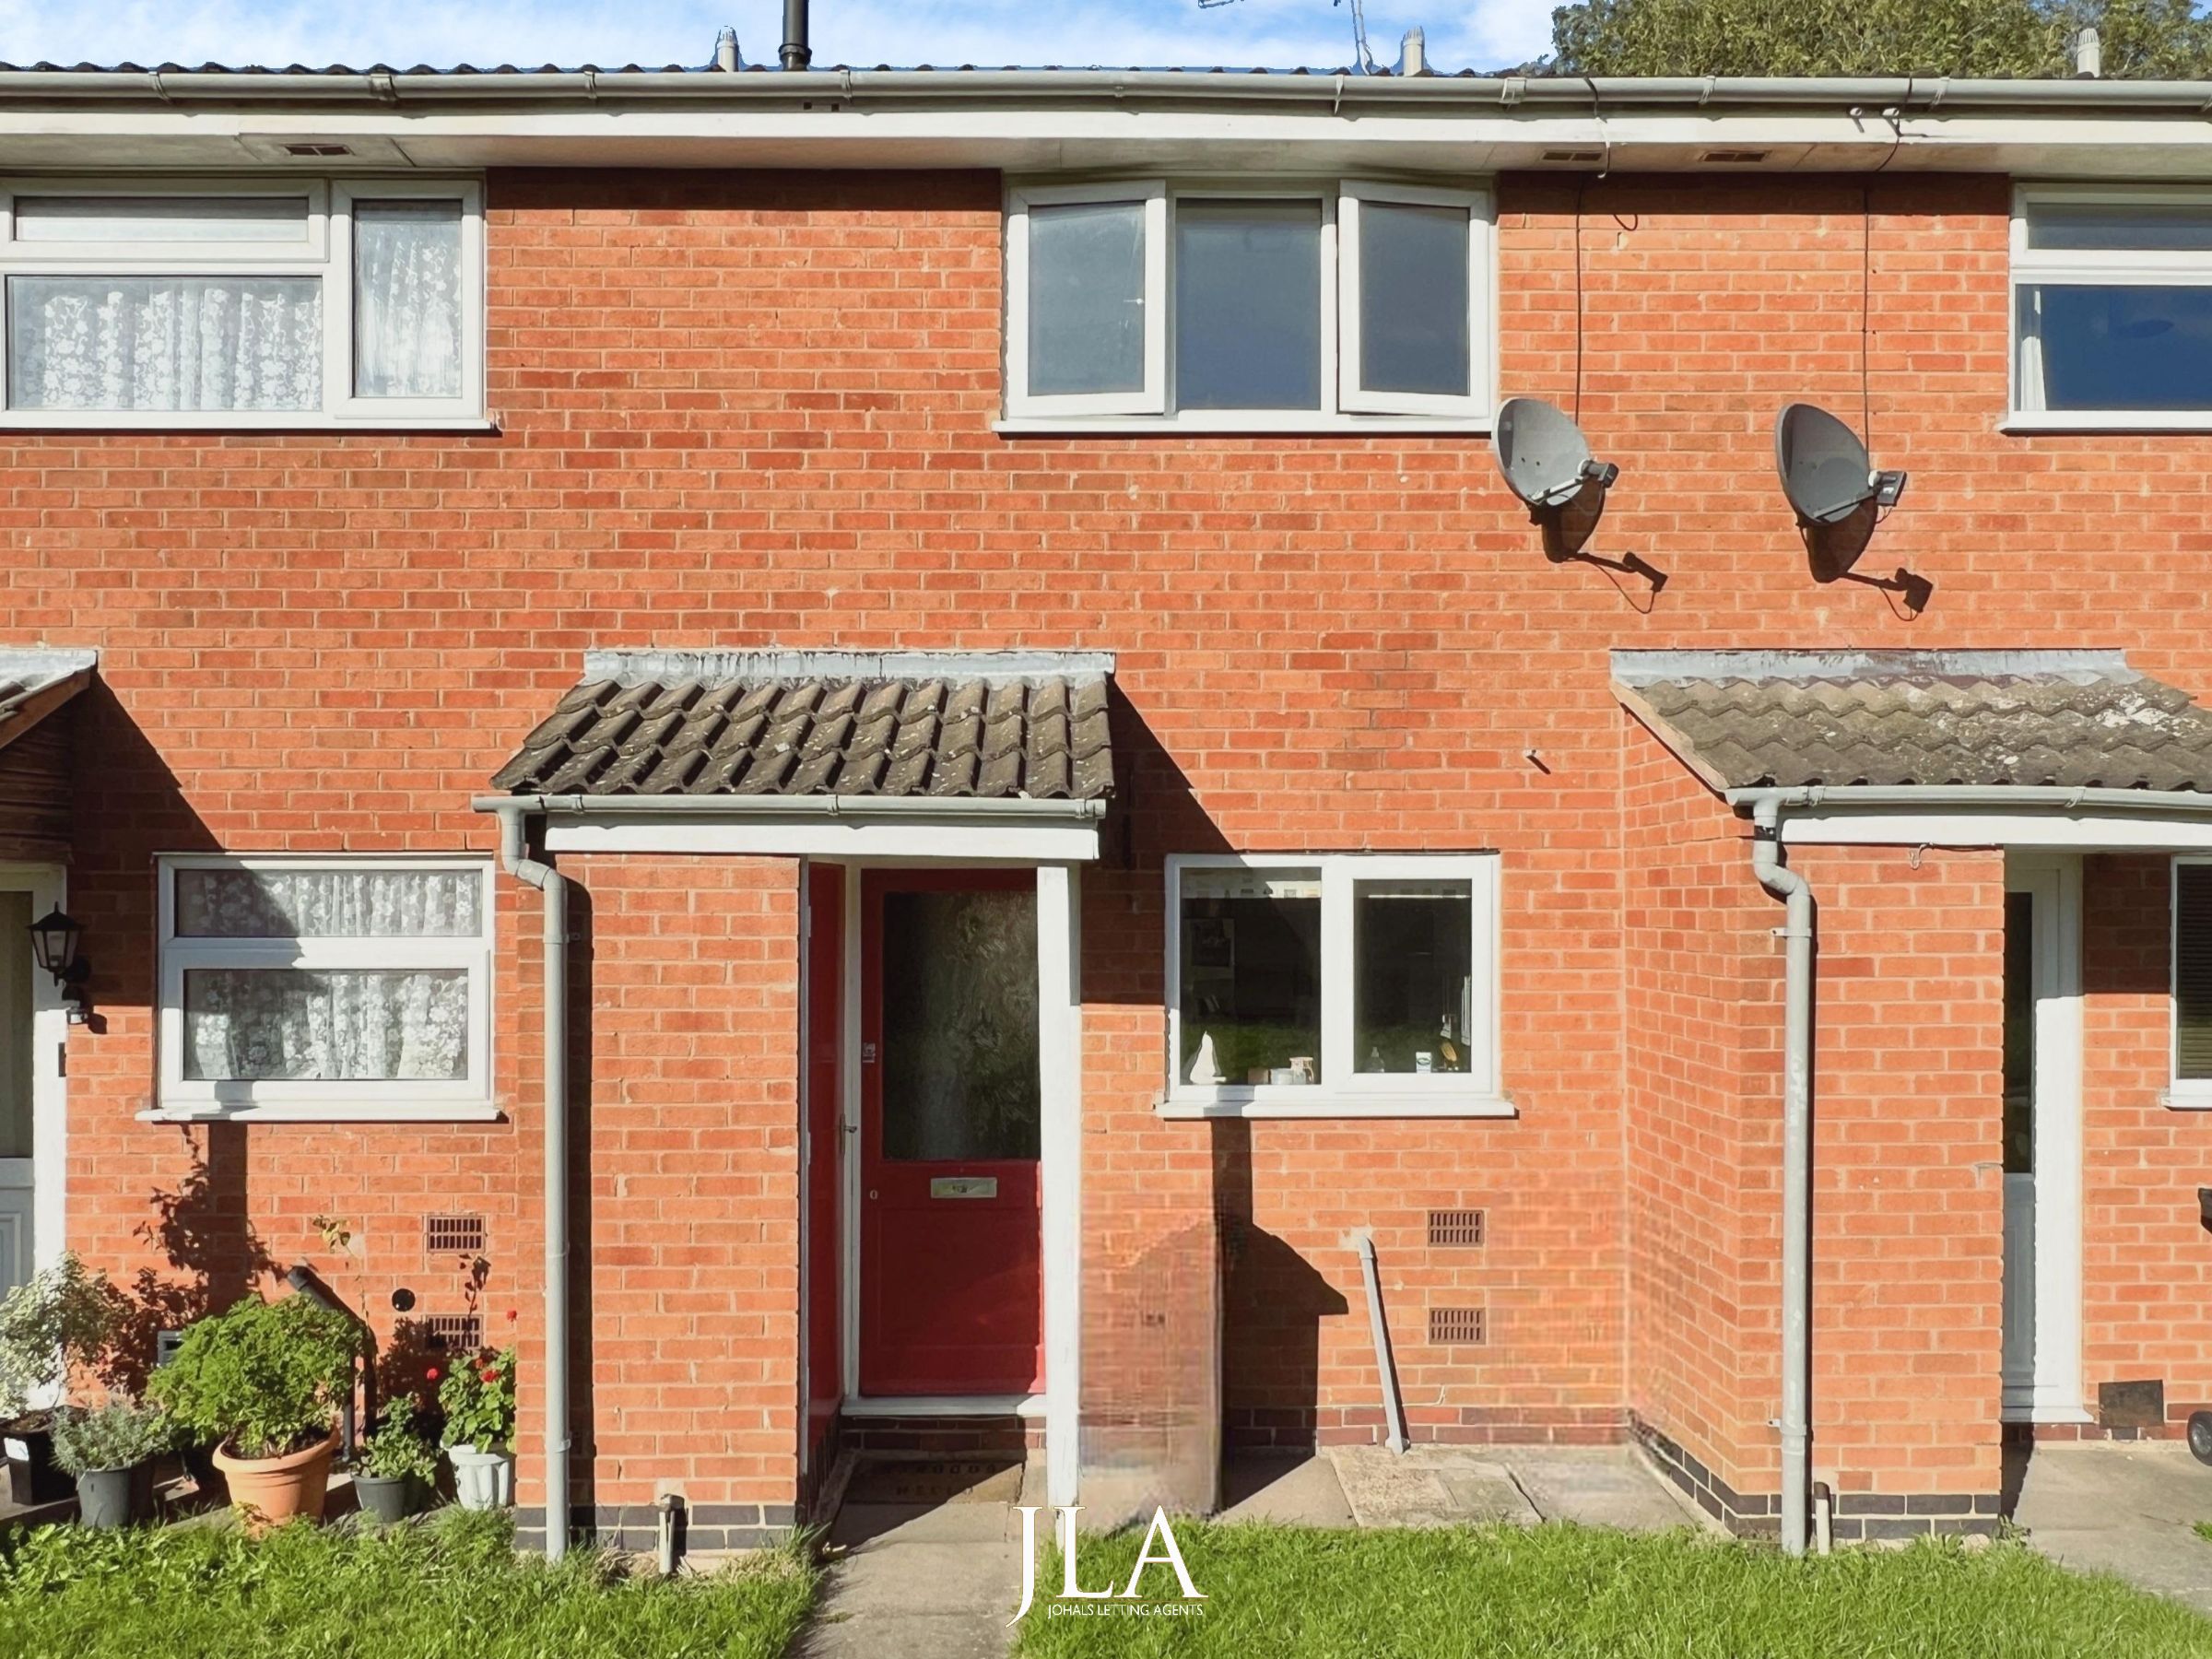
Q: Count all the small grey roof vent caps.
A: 3